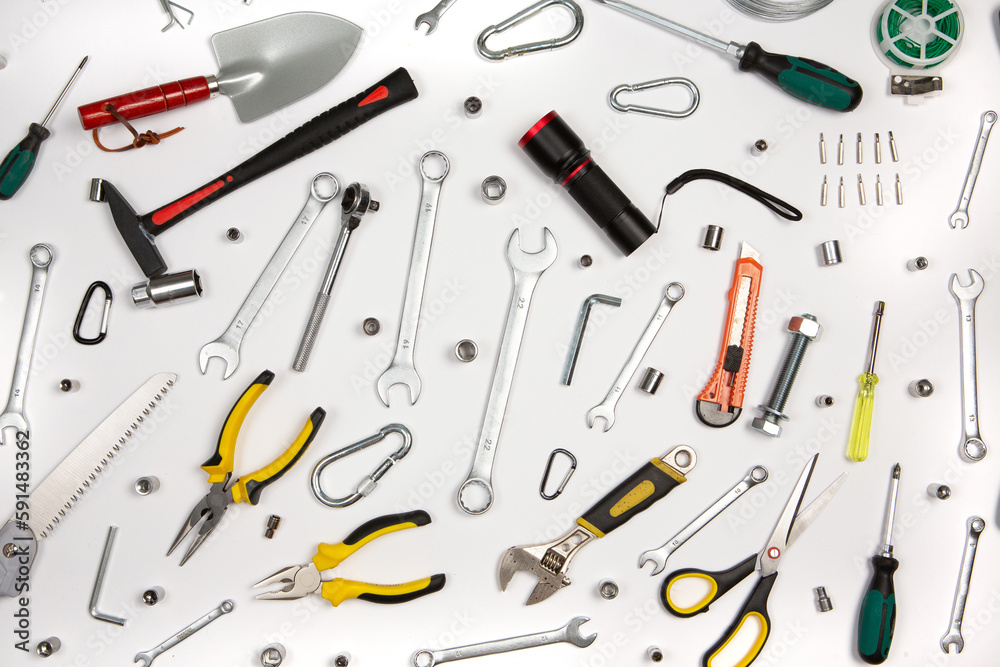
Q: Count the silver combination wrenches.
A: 12